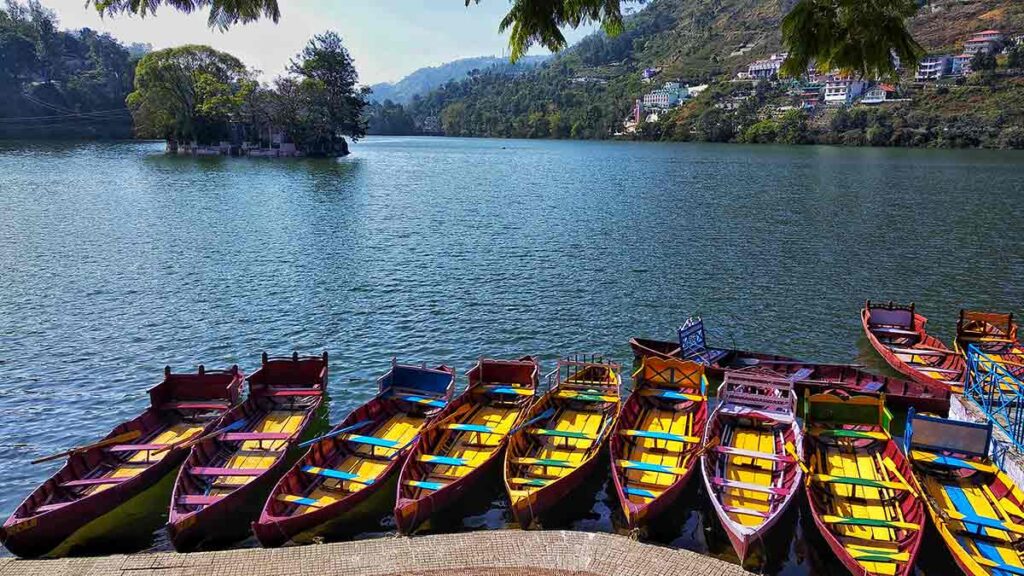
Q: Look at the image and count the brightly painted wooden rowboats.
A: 12